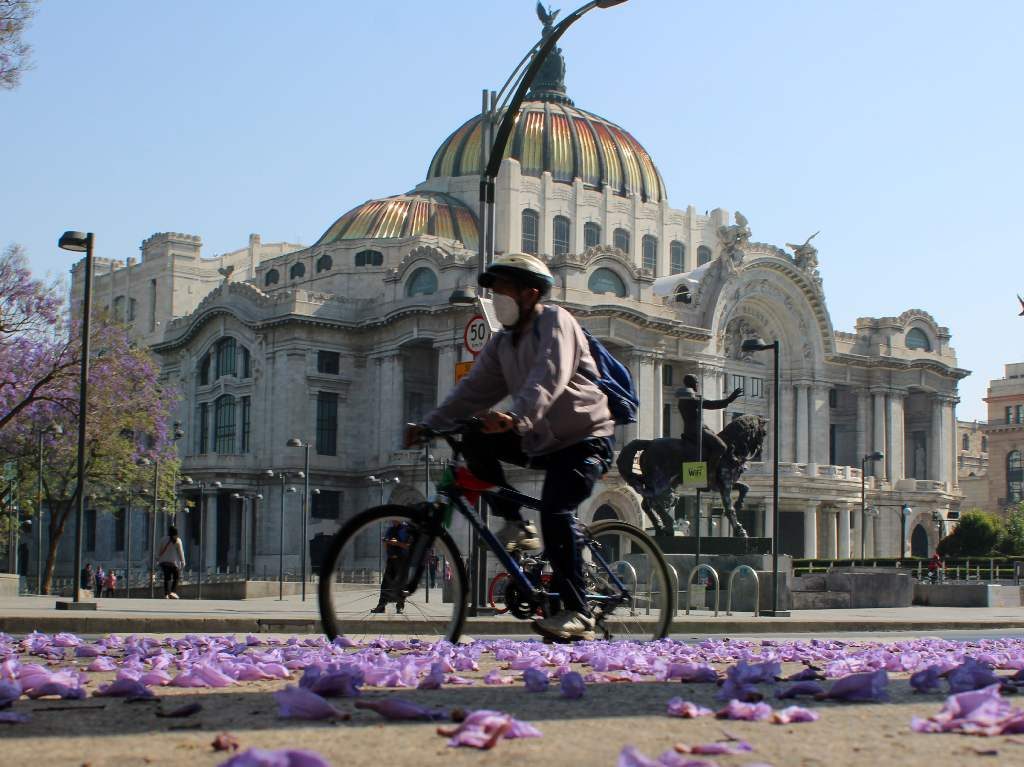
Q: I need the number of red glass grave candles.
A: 0